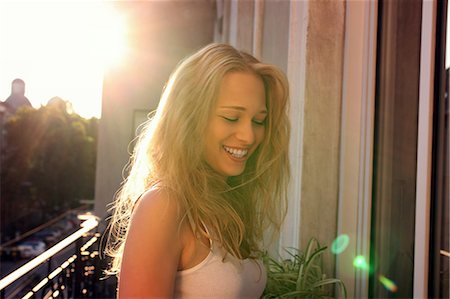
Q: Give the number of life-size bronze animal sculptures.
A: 0